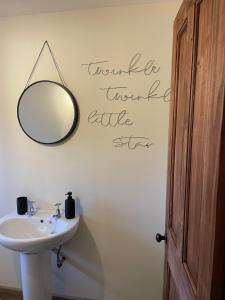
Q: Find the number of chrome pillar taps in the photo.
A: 2